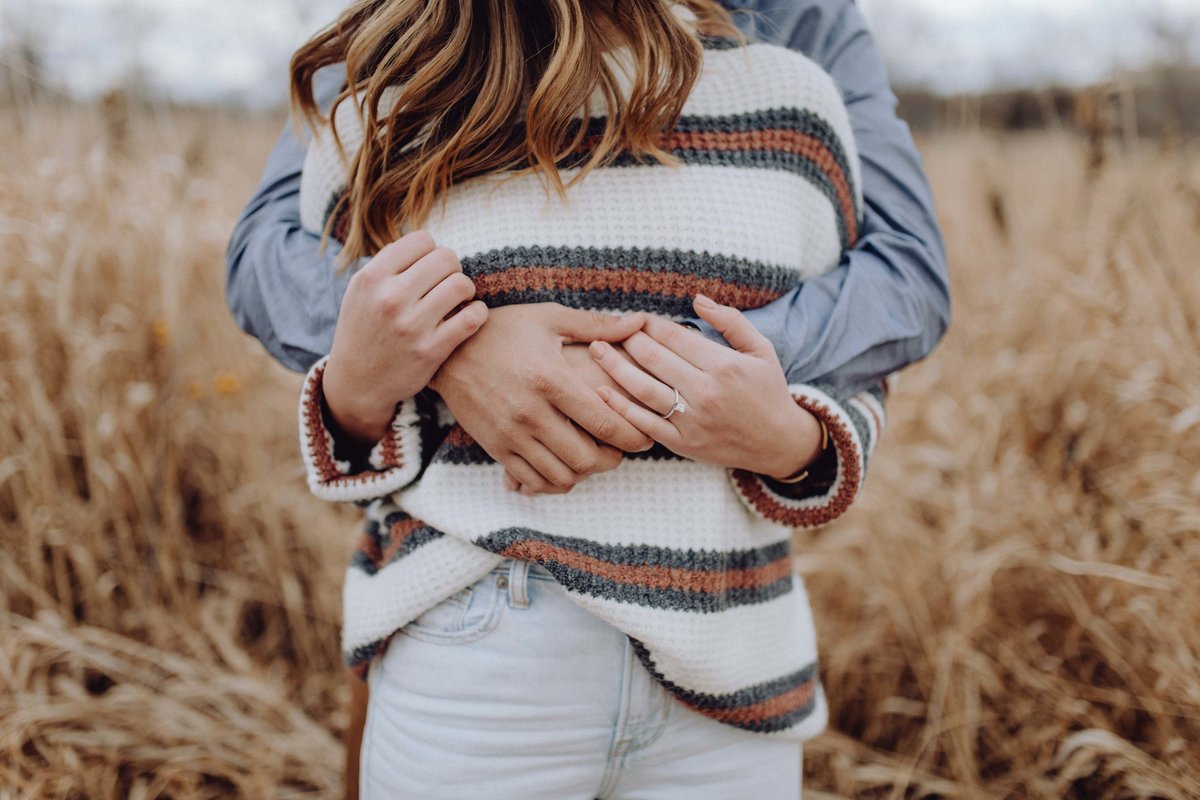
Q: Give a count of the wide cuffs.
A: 2